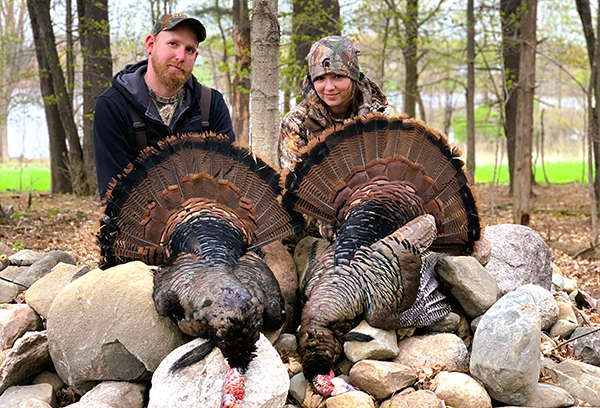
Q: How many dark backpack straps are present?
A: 2